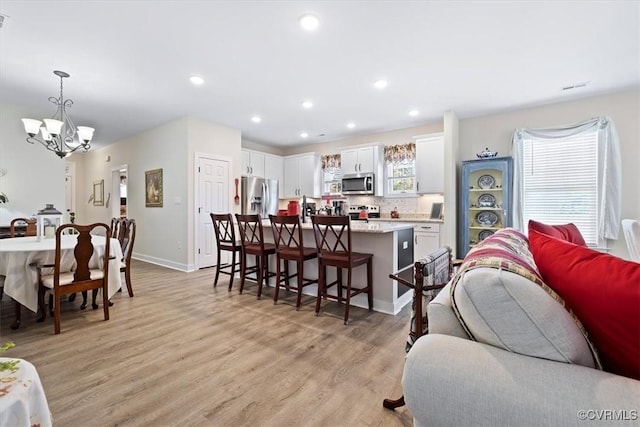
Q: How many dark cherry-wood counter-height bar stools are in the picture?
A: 4